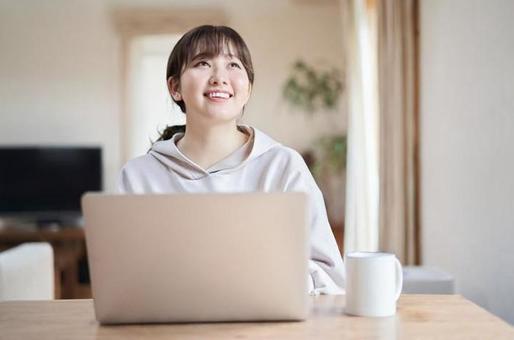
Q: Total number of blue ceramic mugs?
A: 0